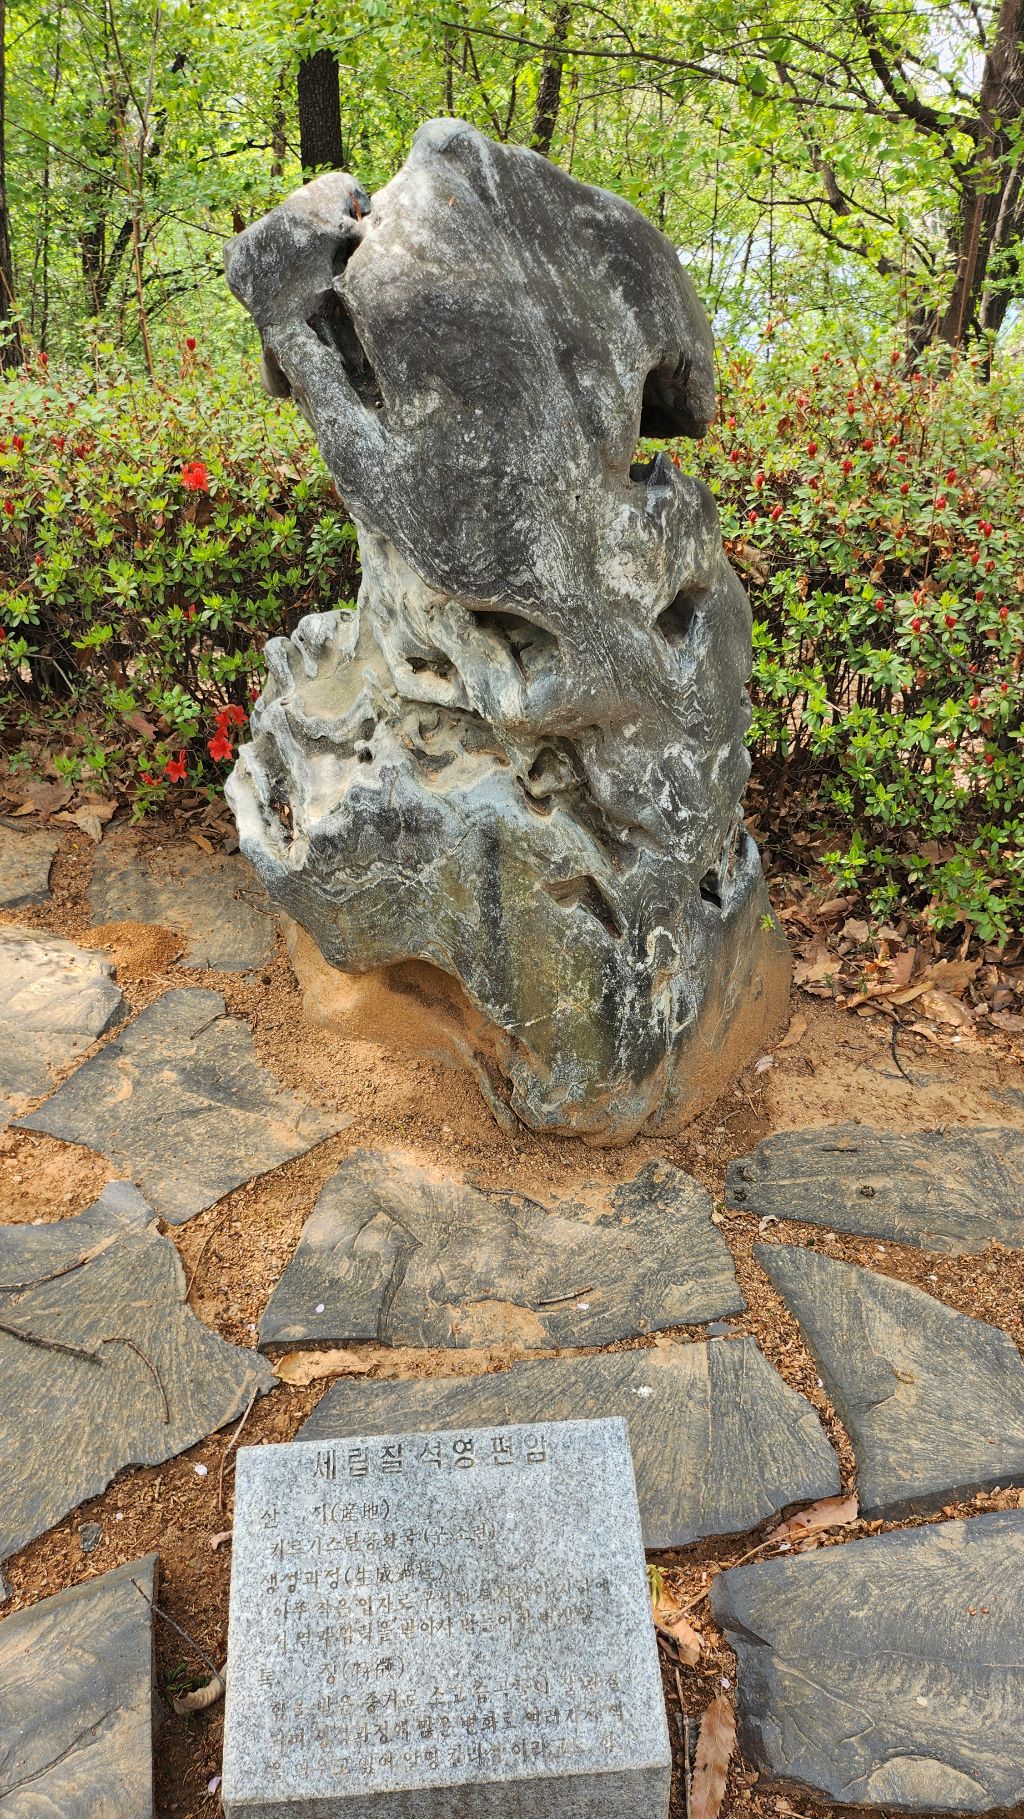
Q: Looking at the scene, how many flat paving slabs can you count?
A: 11